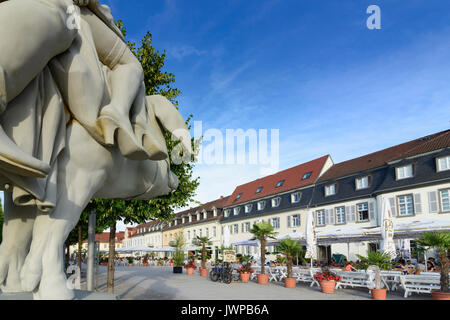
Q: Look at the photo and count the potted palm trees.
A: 5